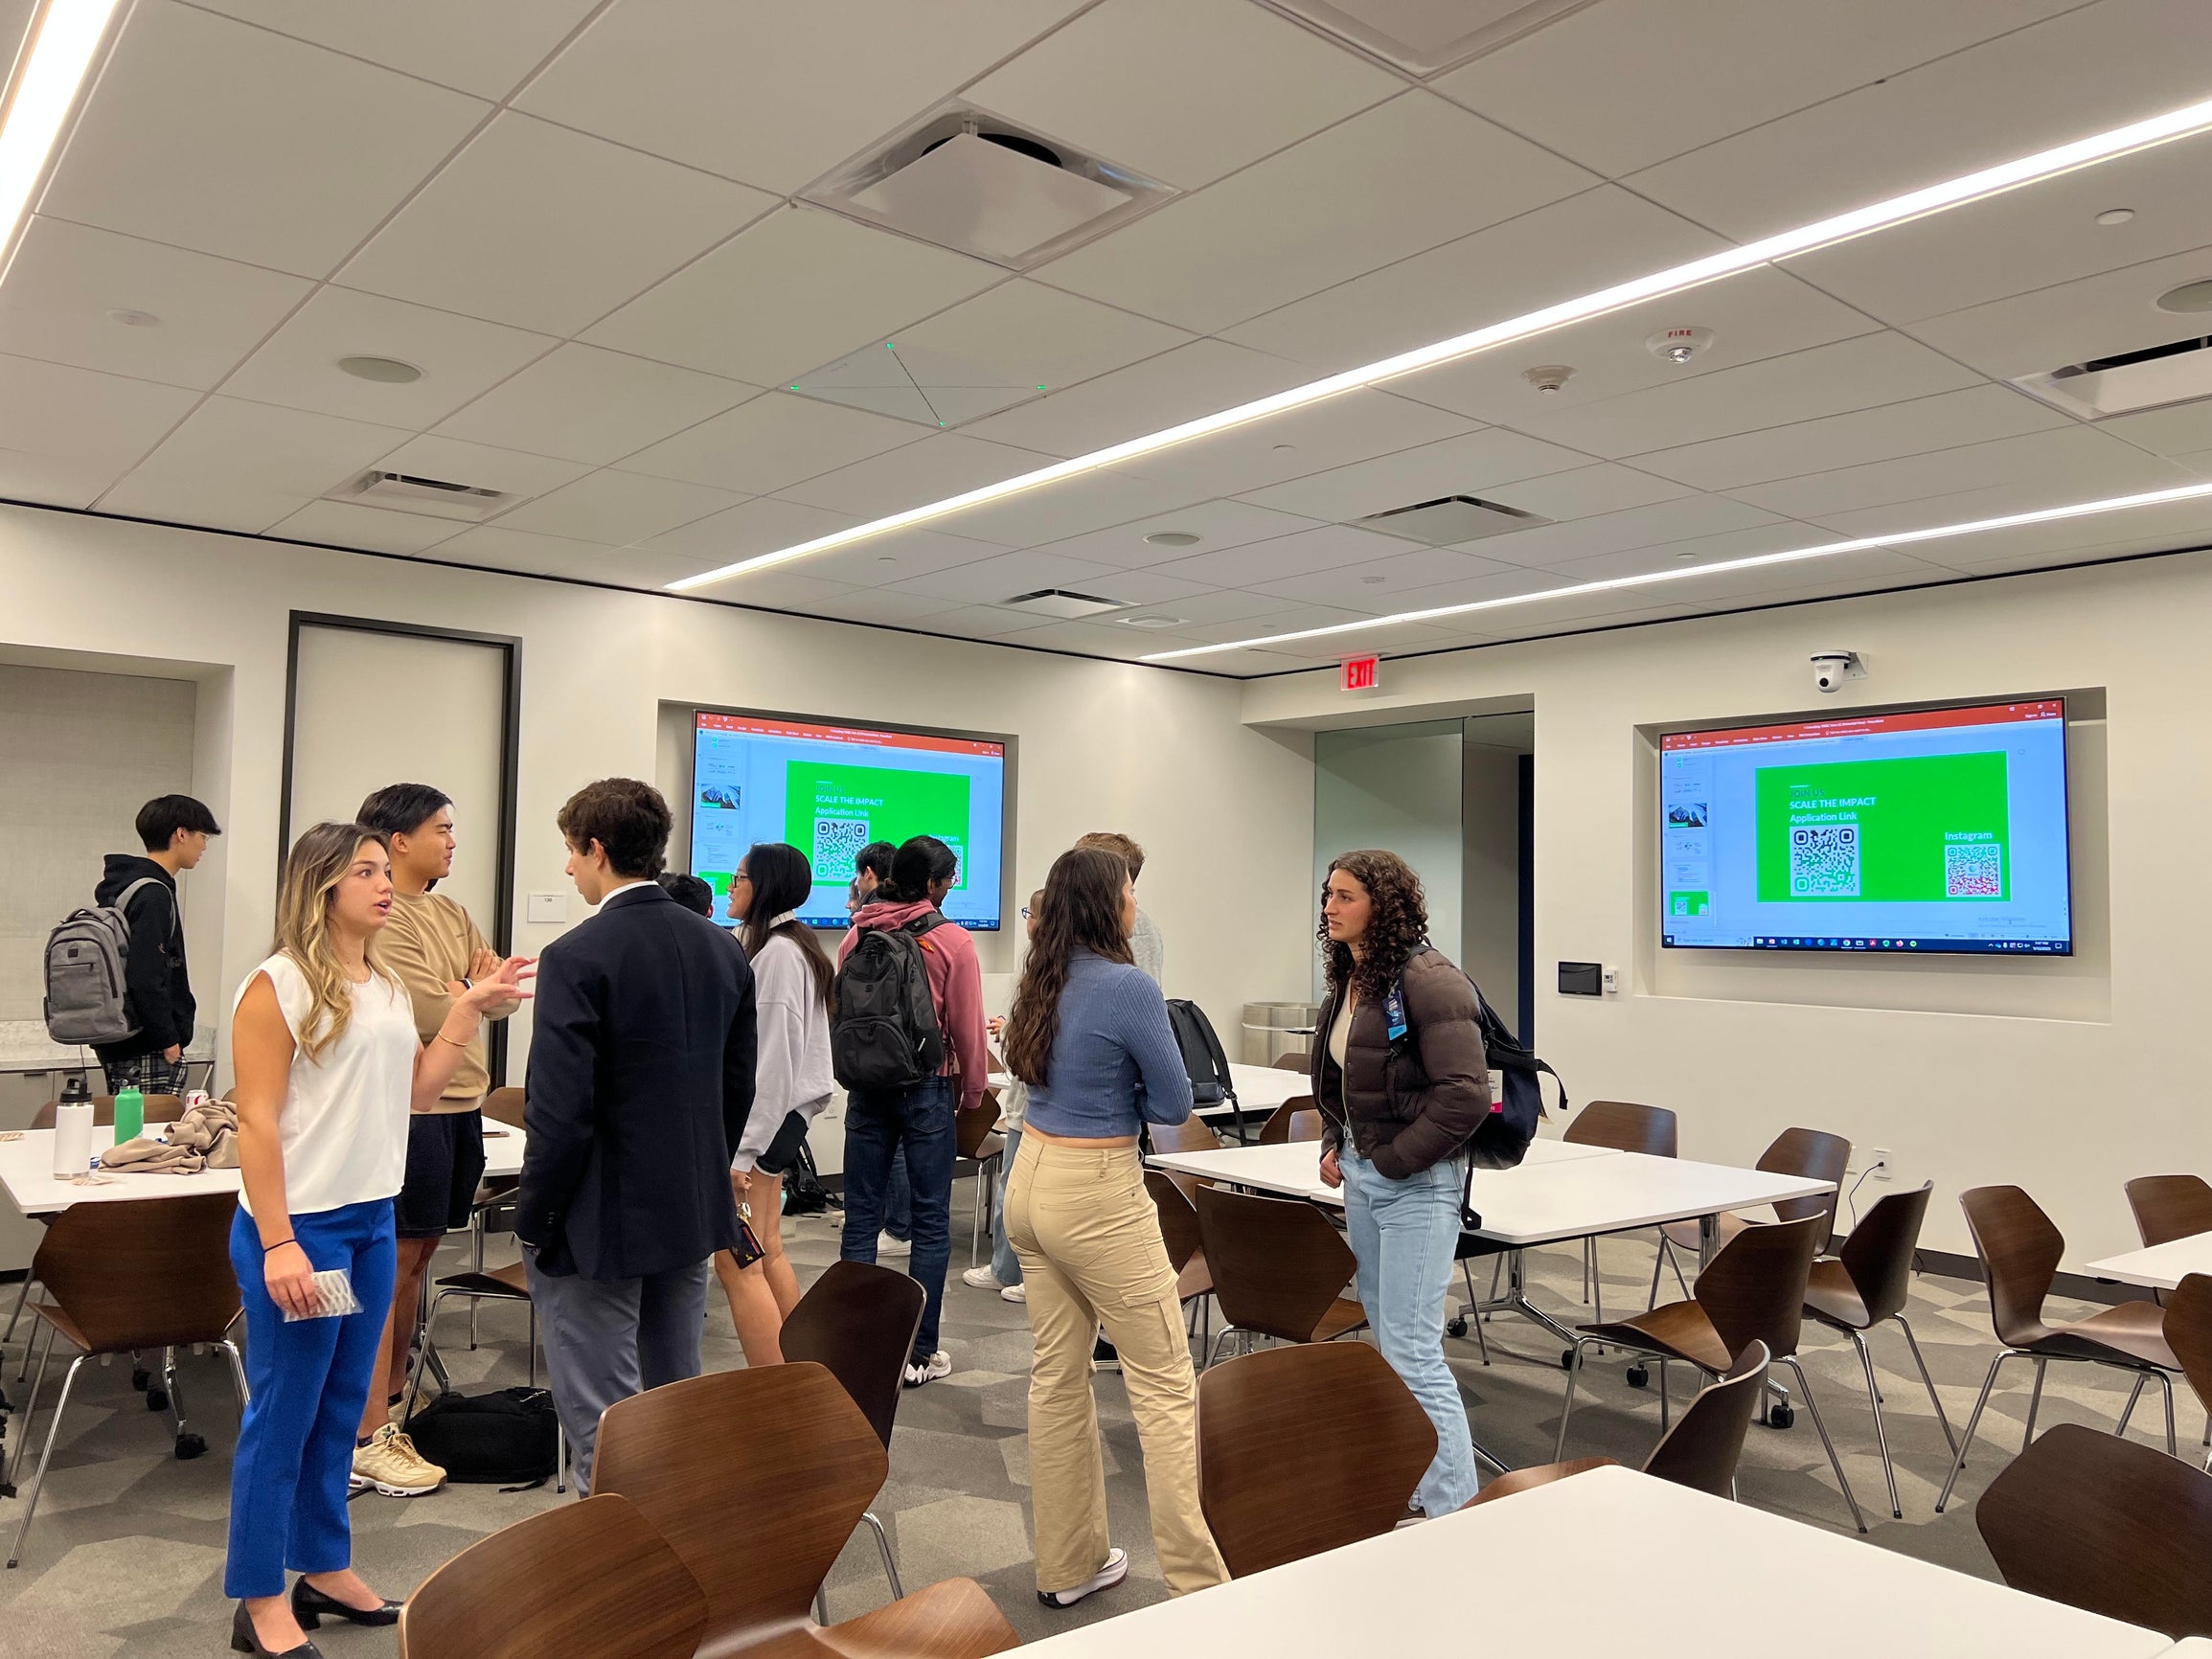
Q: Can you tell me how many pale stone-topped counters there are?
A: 1